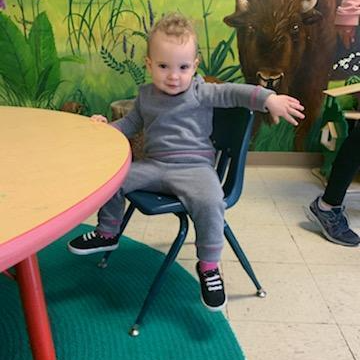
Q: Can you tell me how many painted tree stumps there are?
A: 1